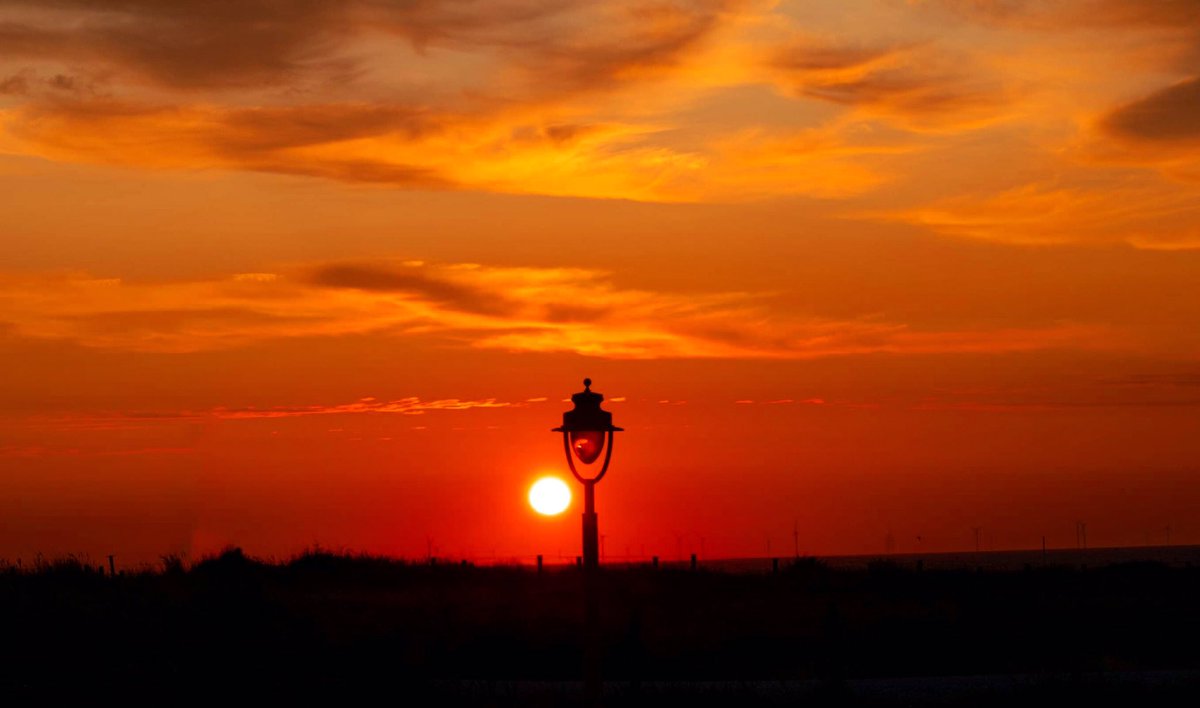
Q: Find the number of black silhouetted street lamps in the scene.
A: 1